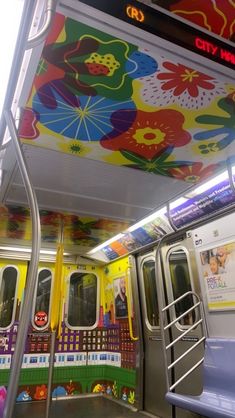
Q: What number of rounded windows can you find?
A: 5